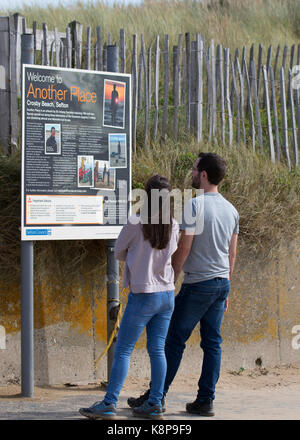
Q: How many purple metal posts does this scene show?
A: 0